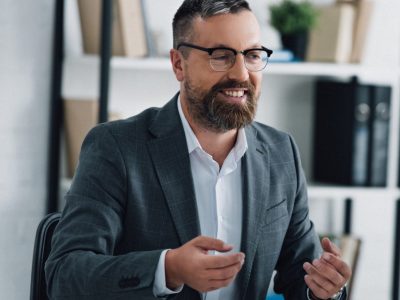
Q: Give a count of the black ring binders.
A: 2